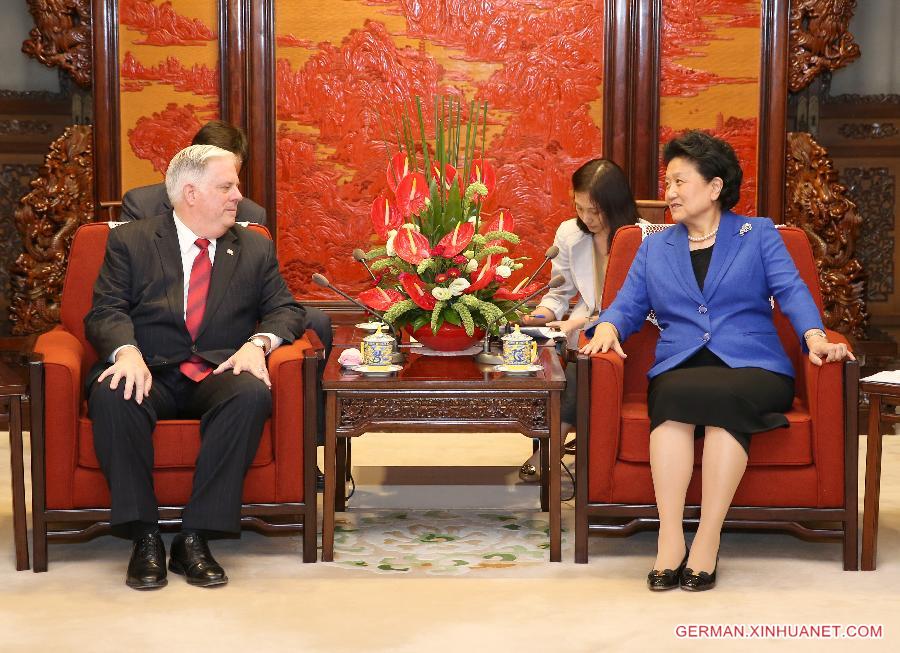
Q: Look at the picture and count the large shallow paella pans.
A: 0